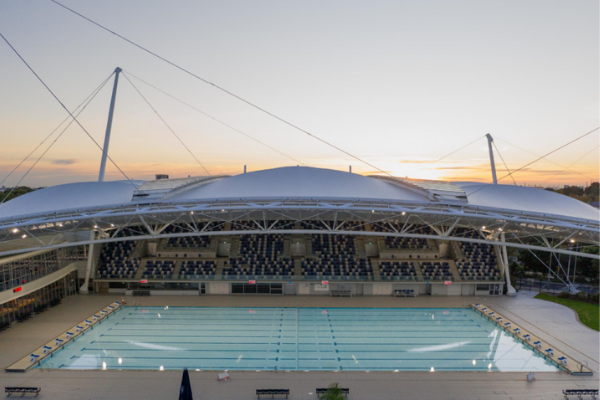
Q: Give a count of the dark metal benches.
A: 4